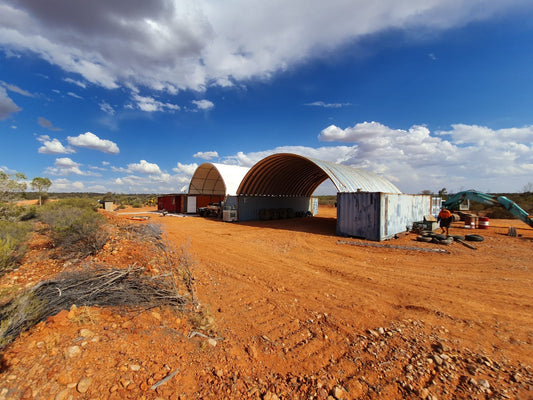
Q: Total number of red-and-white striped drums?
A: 2